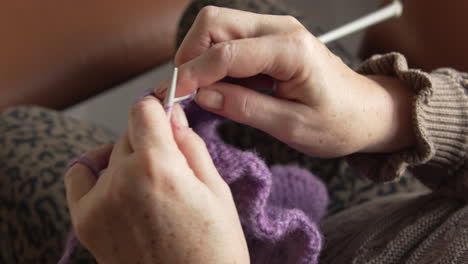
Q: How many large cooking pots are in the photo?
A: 0